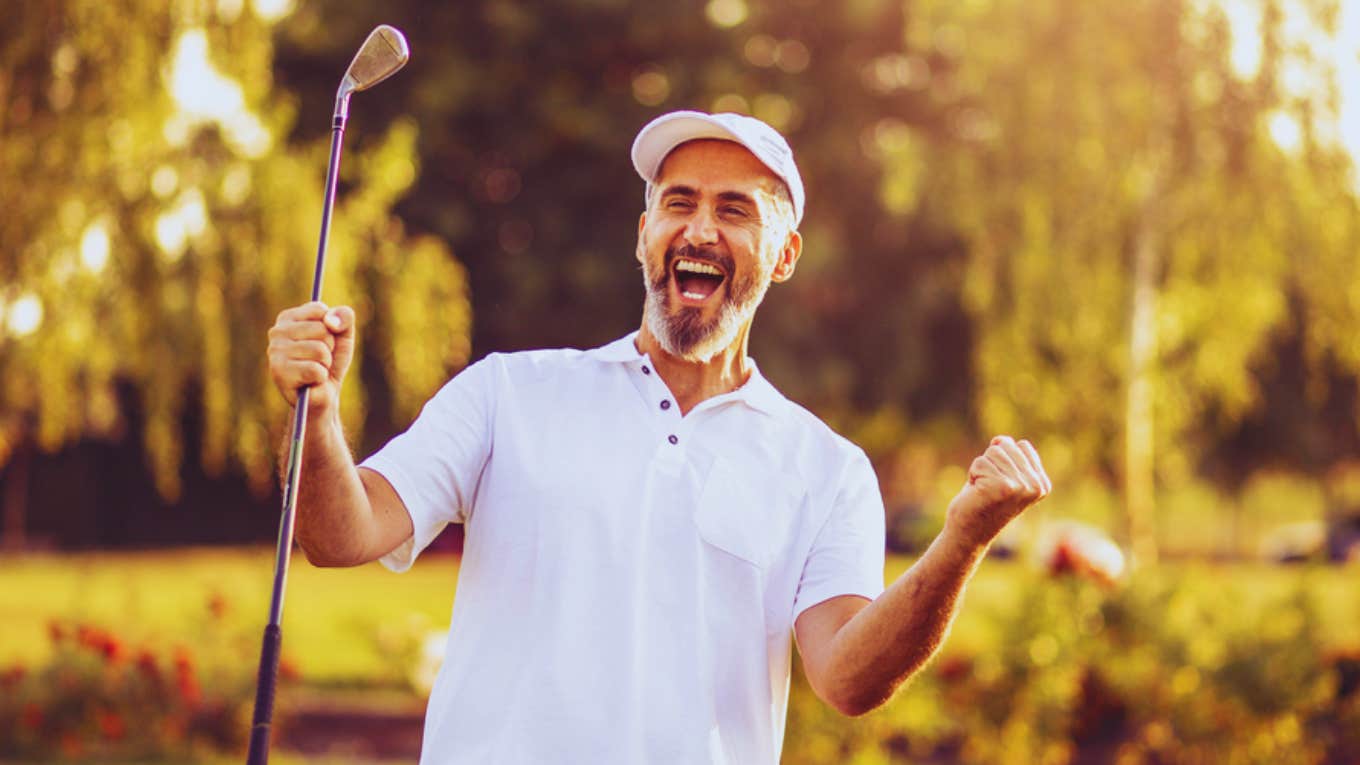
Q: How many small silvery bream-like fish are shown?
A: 0